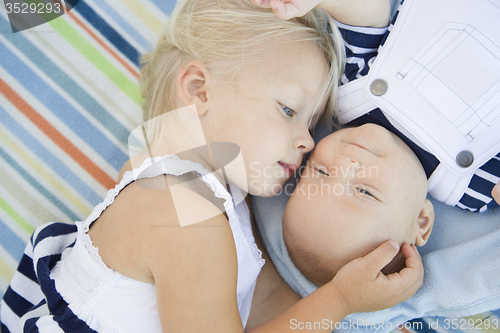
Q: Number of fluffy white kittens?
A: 0